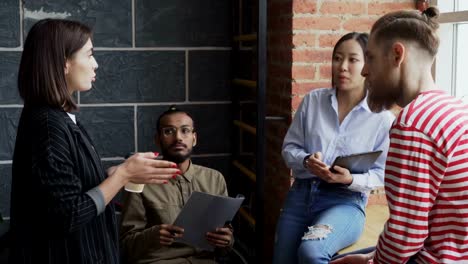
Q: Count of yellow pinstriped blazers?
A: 0